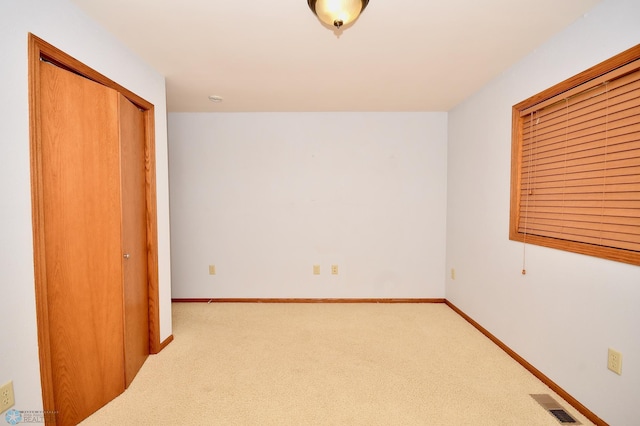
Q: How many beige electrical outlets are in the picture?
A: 6